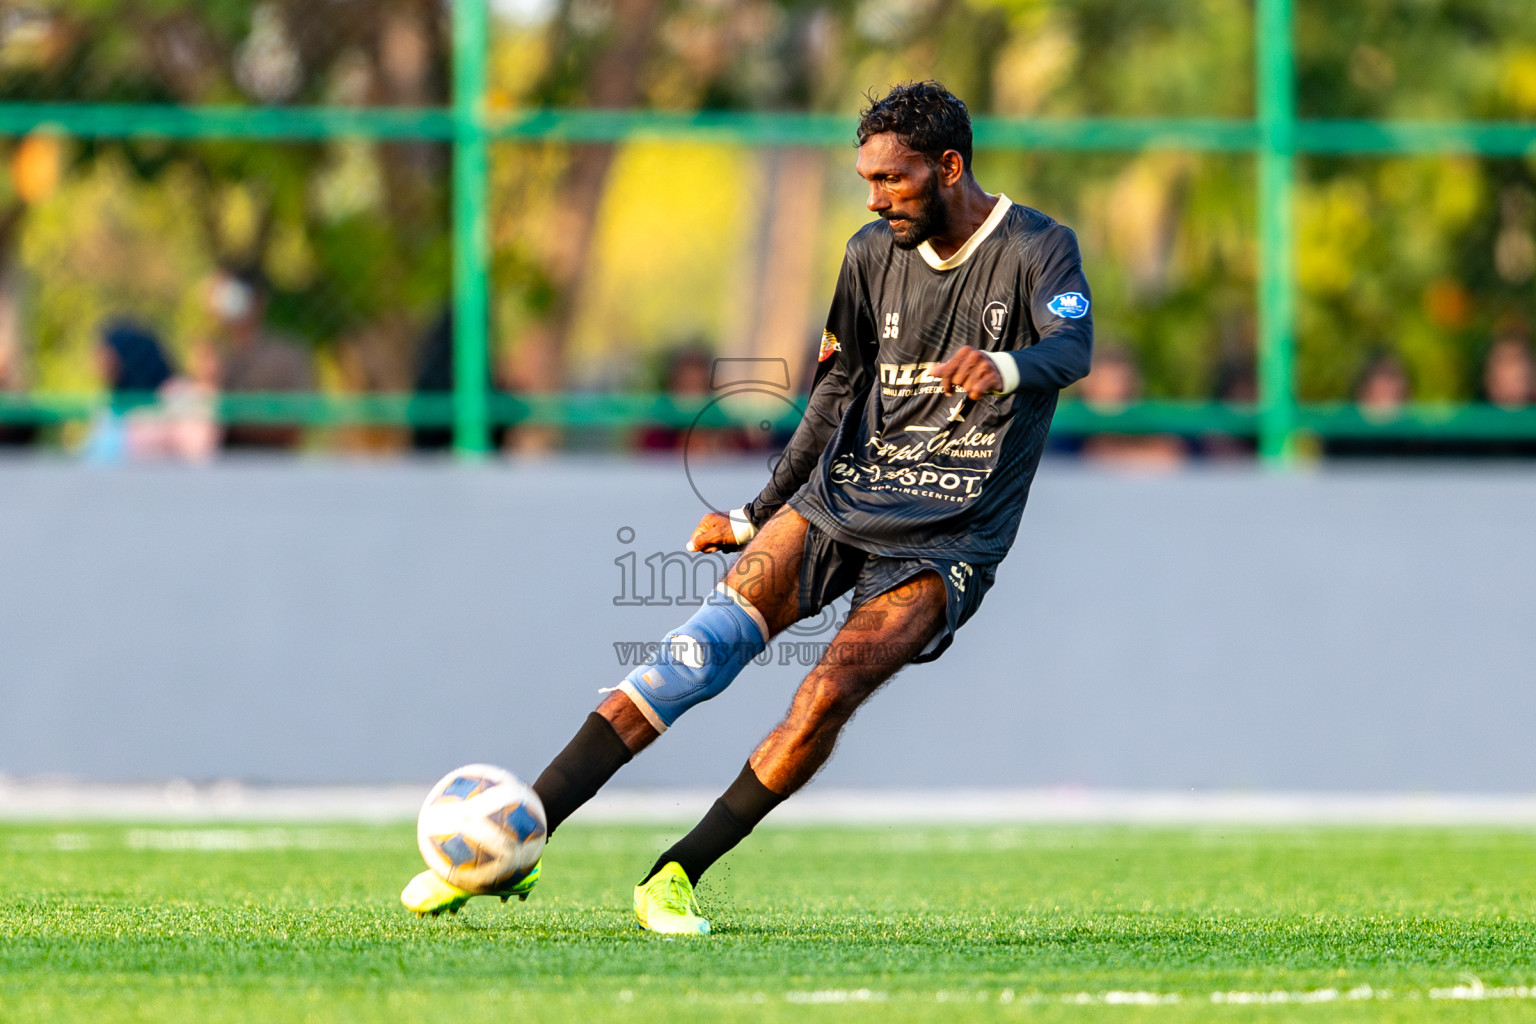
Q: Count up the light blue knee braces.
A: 1